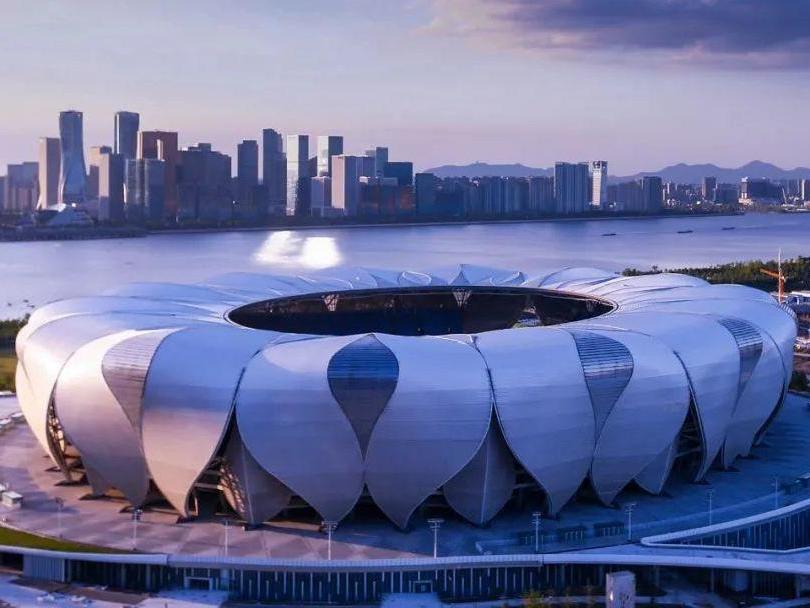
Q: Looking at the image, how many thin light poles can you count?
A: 9